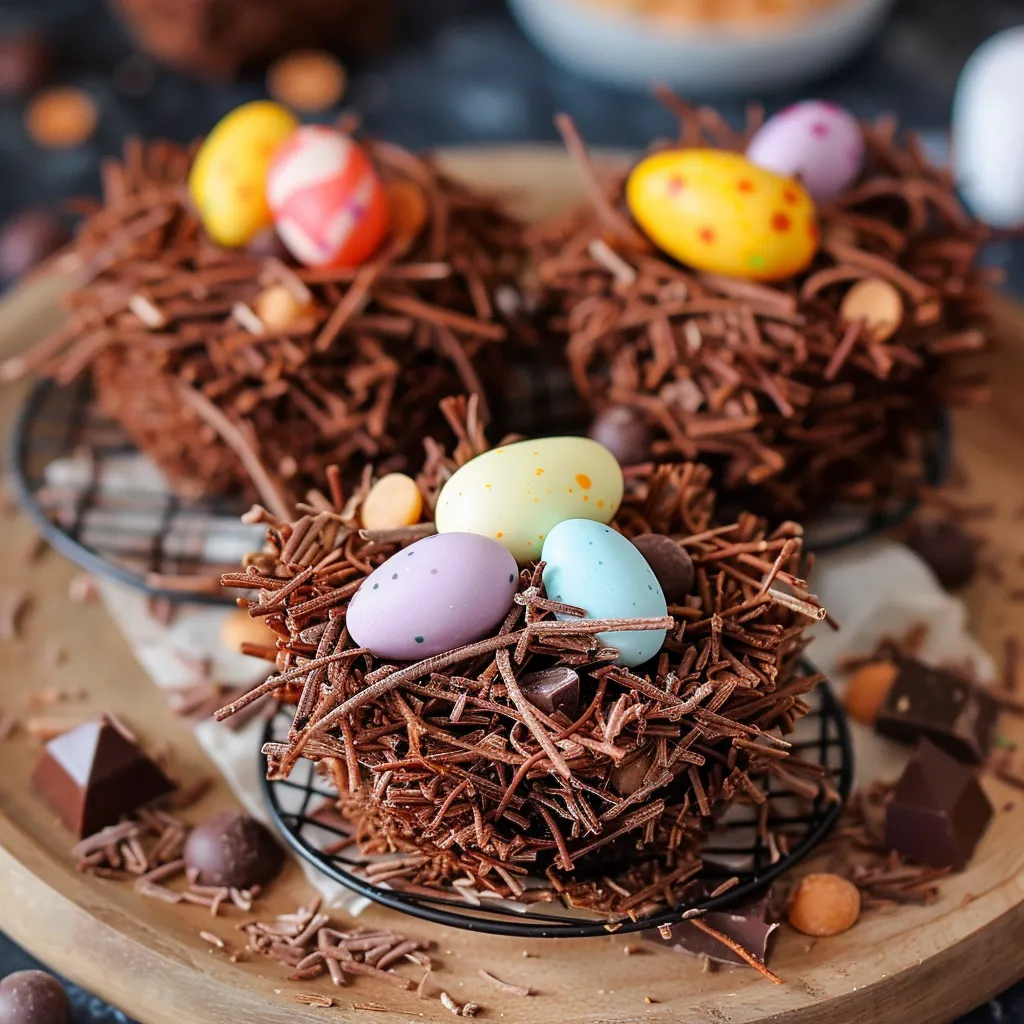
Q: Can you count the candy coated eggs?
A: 7